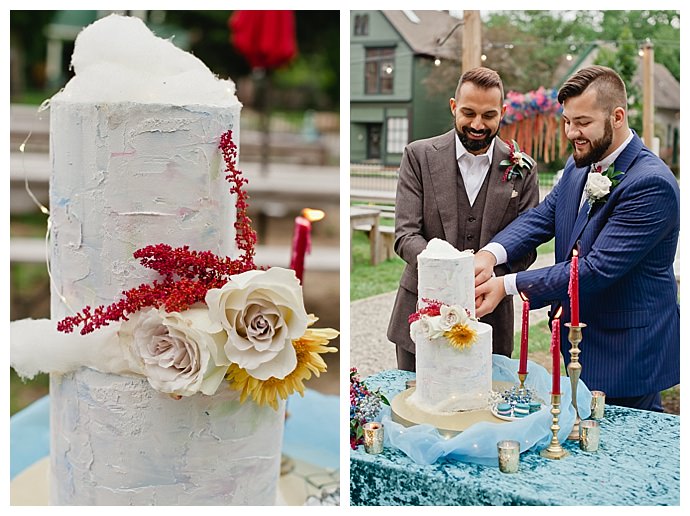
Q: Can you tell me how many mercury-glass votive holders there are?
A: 4